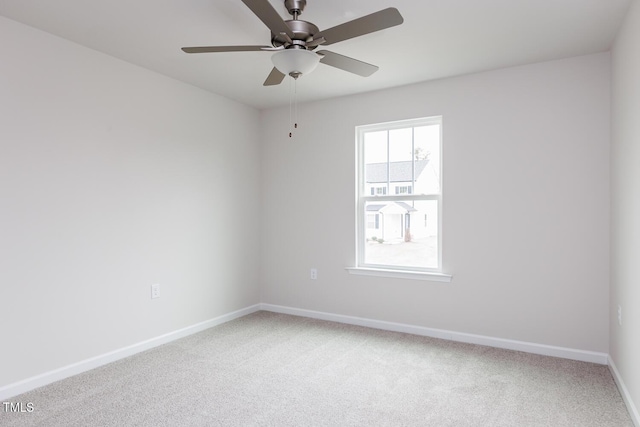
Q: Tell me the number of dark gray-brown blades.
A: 5